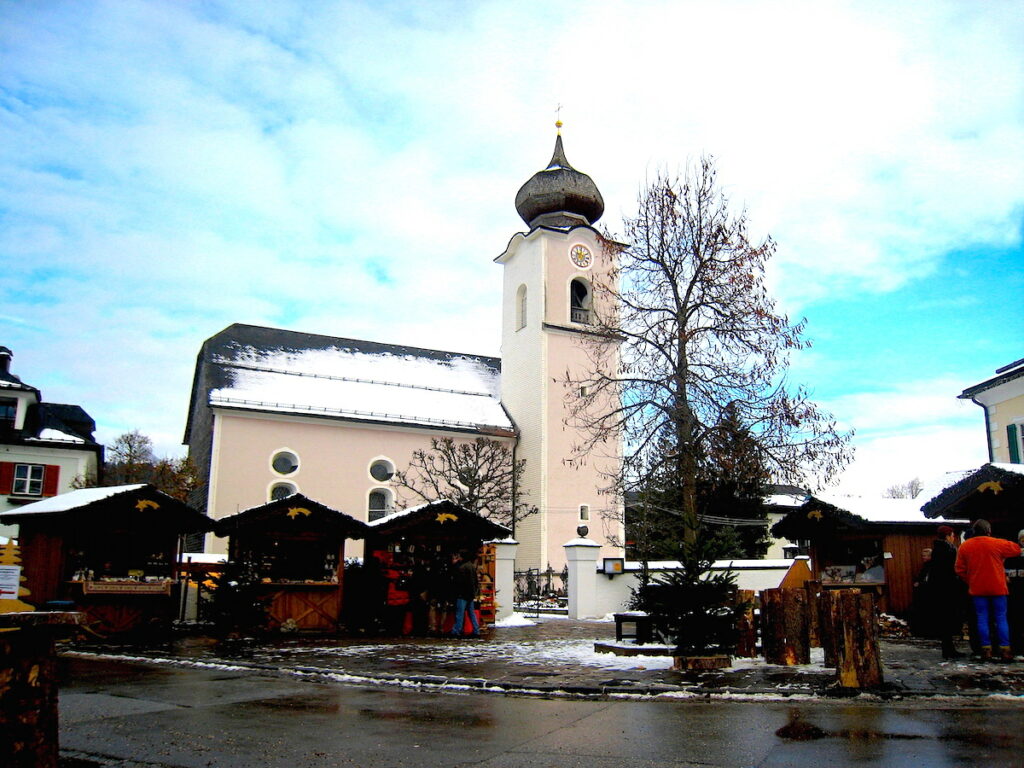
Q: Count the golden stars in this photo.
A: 5